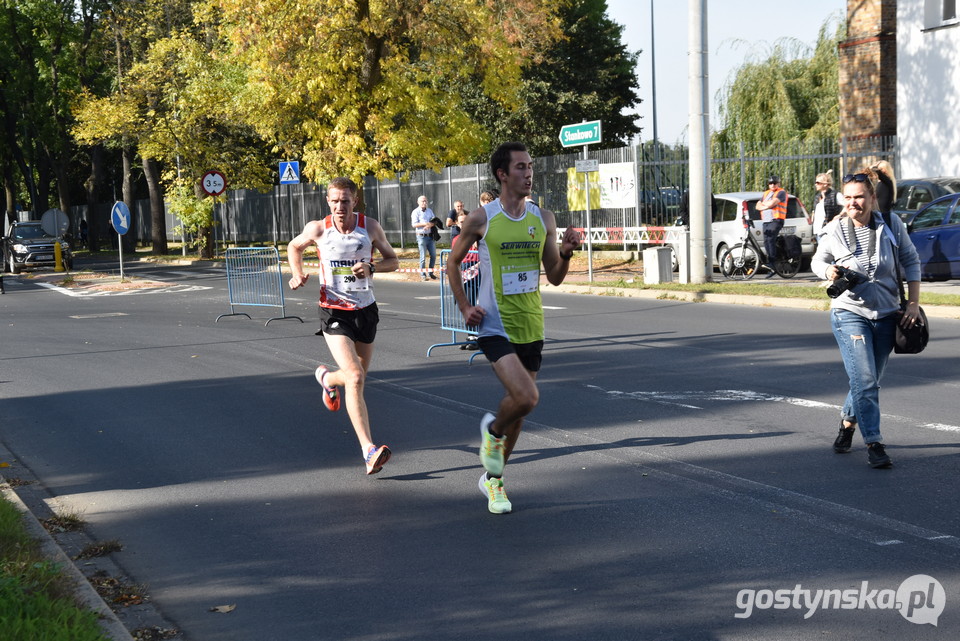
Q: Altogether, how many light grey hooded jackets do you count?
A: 1